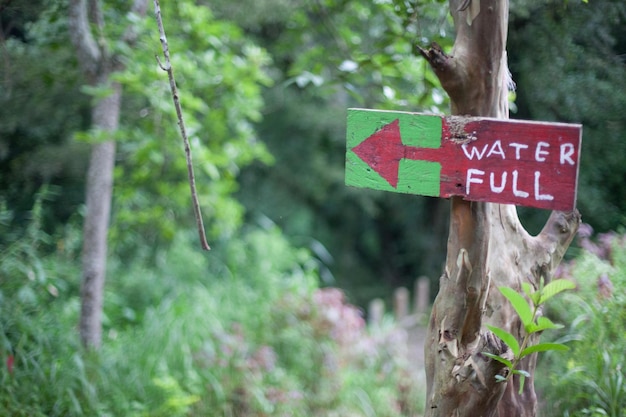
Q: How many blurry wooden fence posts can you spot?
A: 3